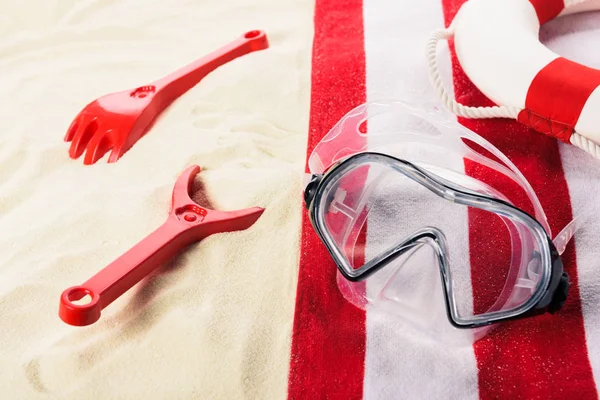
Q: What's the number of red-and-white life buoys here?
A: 1